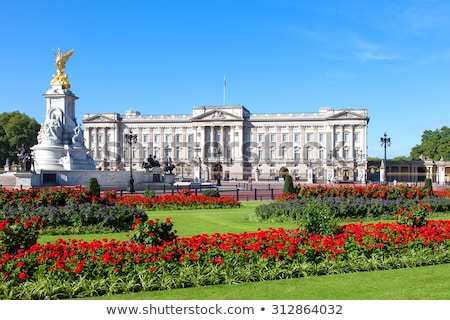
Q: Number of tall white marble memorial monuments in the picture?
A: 1